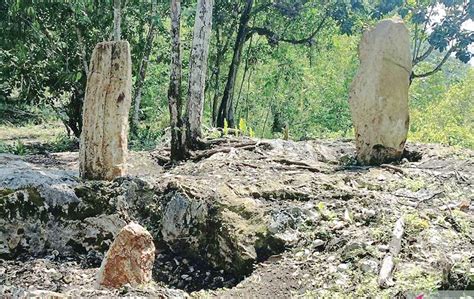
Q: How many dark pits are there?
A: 1